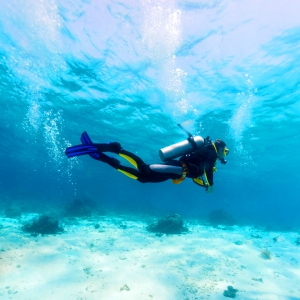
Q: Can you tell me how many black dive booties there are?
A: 2